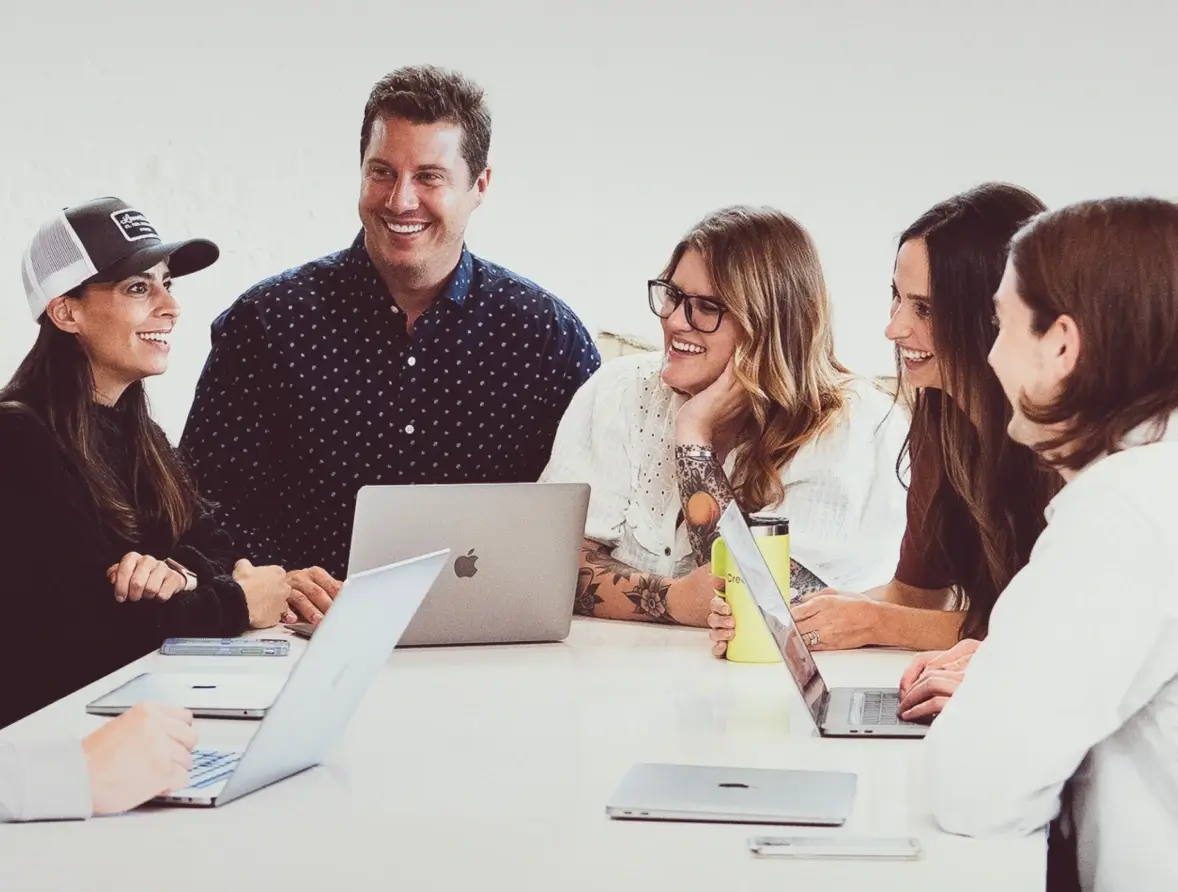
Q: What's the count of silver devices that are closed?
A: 2